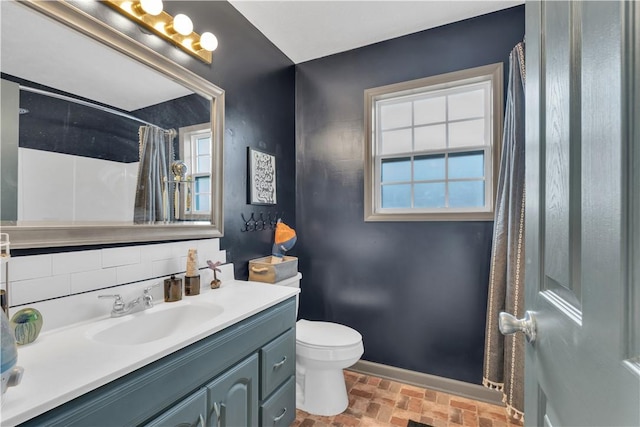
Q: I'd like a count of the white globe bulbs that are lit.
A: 3